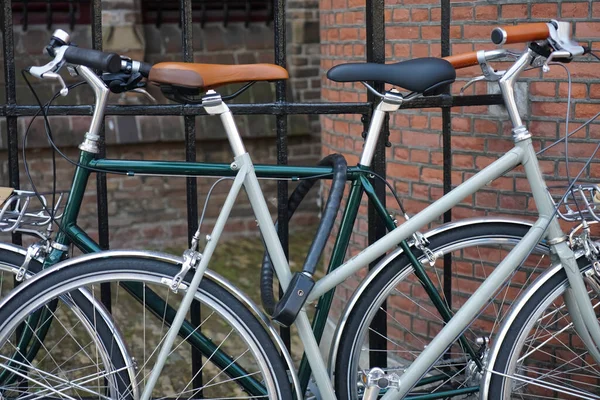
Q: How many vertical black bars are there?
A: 6